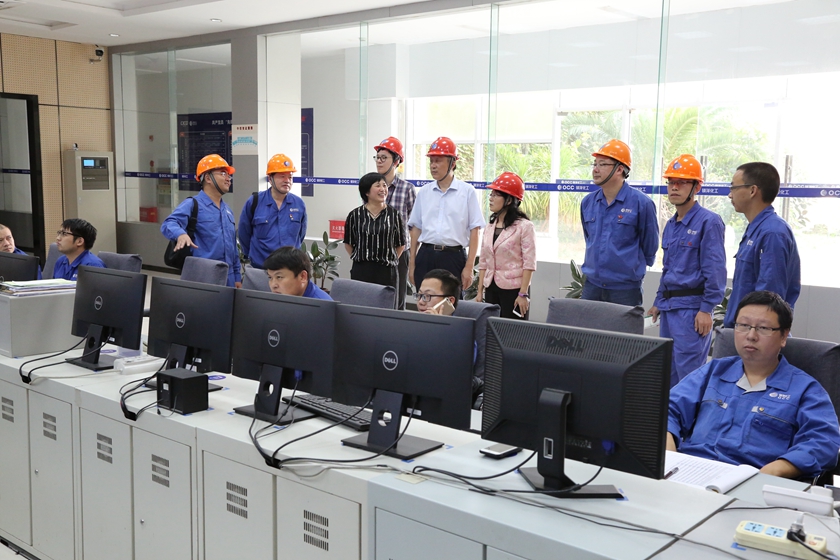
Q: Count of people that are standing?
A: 9